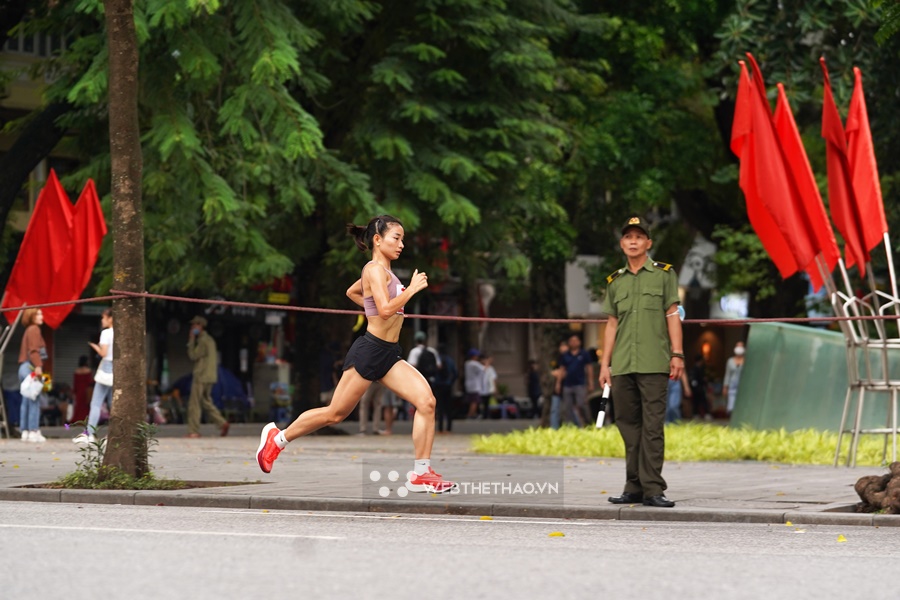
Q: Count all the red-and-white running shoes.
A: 2